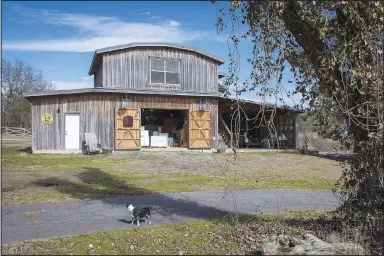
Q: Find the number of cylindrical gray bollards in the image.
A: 0